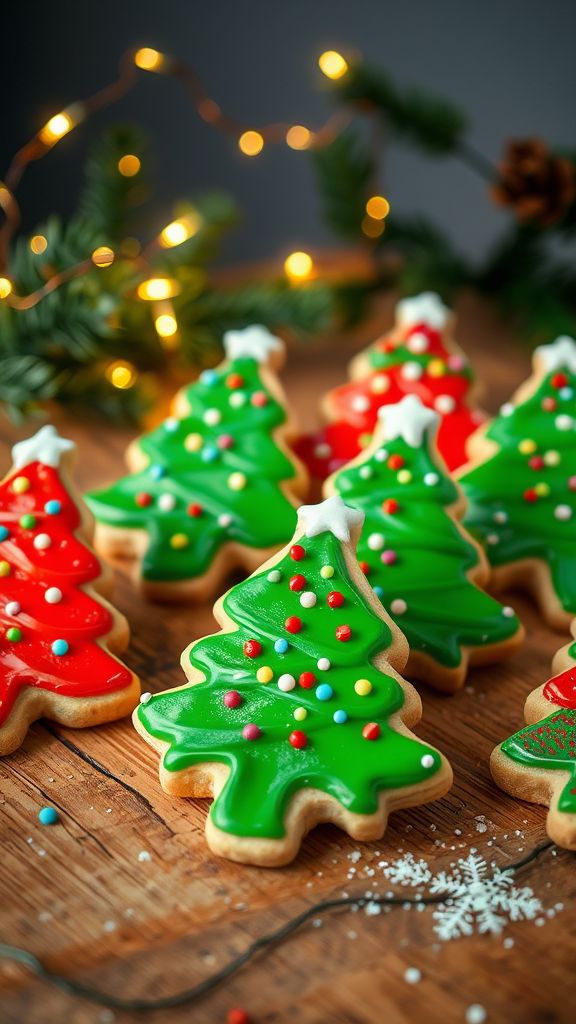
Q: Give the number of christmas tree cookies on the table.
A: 7